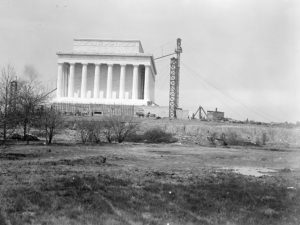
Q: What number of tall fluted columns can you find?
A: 8